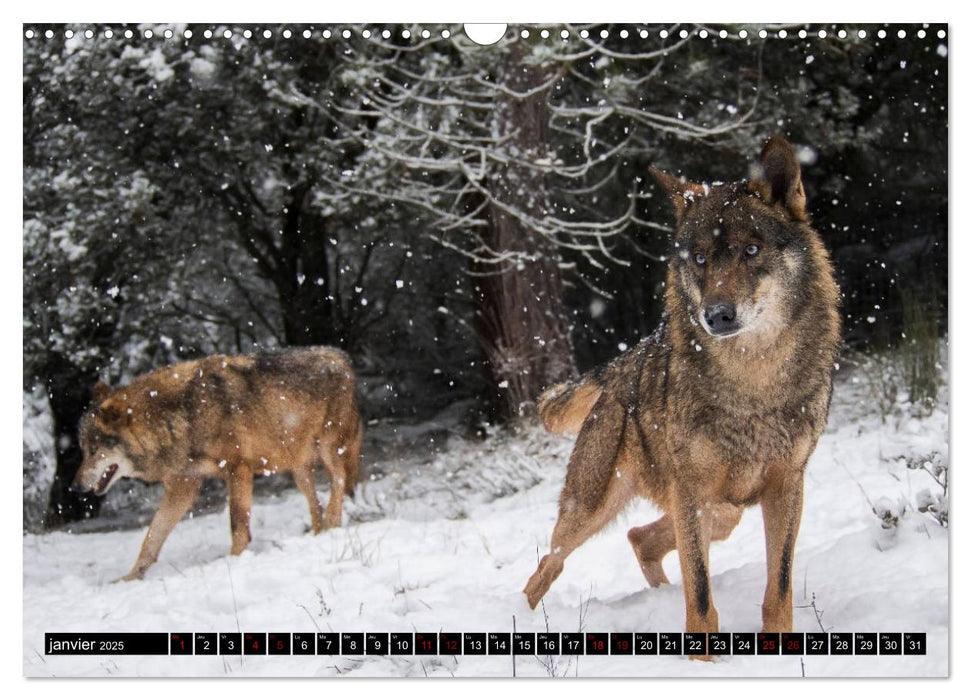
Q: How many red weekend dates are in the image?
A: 8